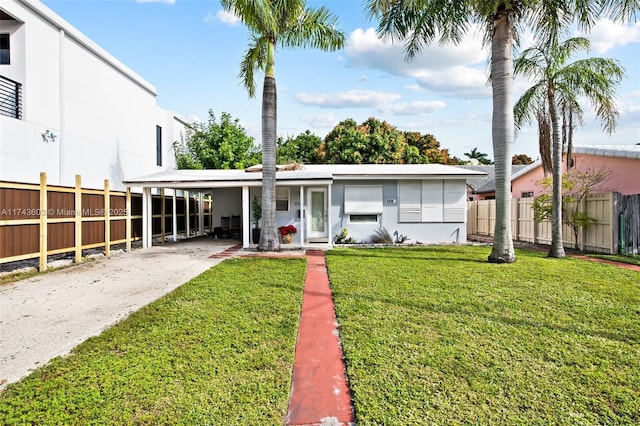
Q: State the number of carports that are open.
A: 1